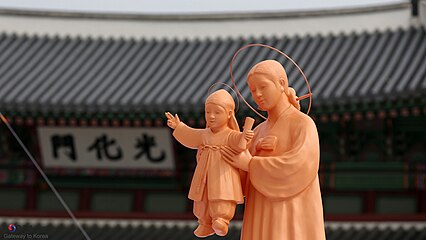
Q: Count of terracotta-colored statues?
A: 2